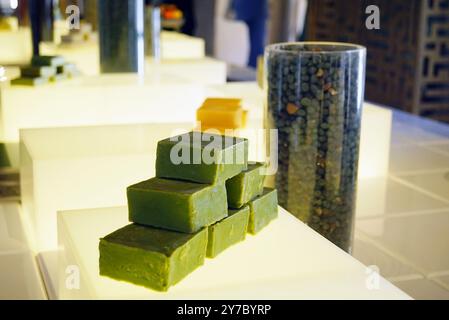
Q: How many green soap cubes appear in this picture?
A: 6